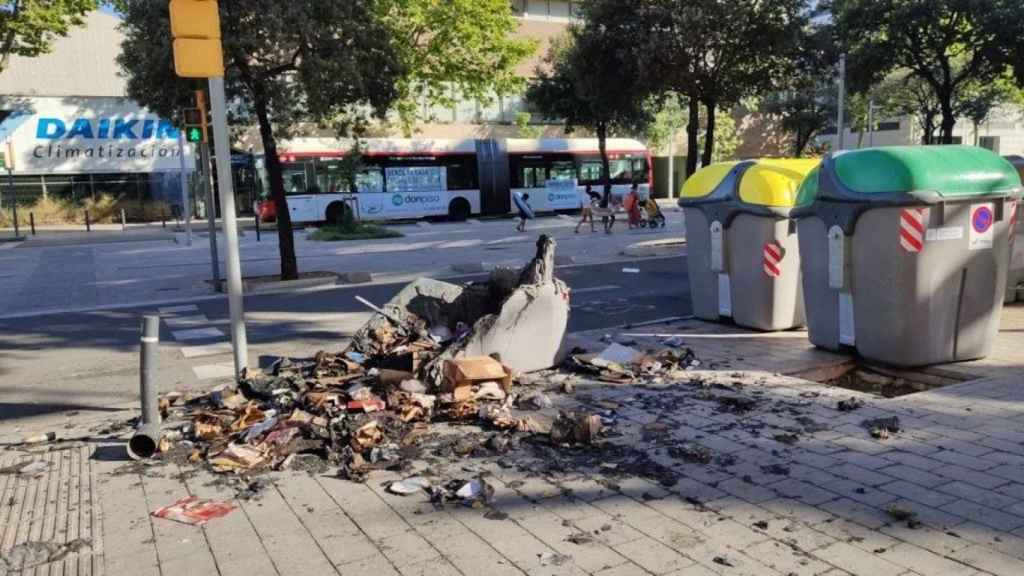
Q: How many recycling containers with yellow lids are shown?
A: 1